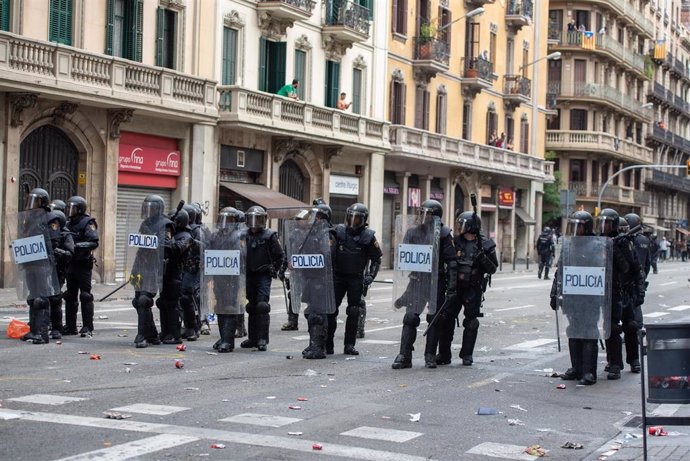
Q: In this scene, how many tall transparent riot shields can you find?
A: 6